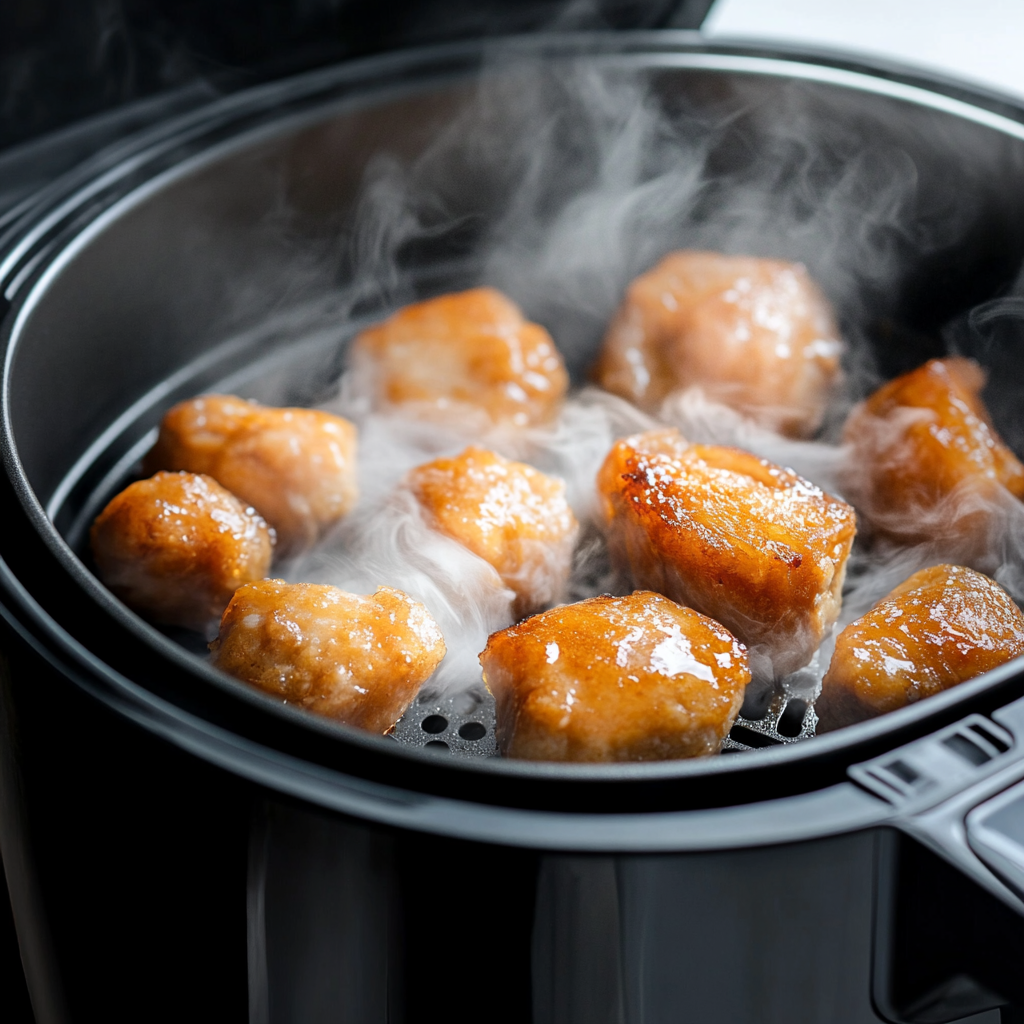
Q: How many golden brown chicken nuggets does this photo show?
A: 10